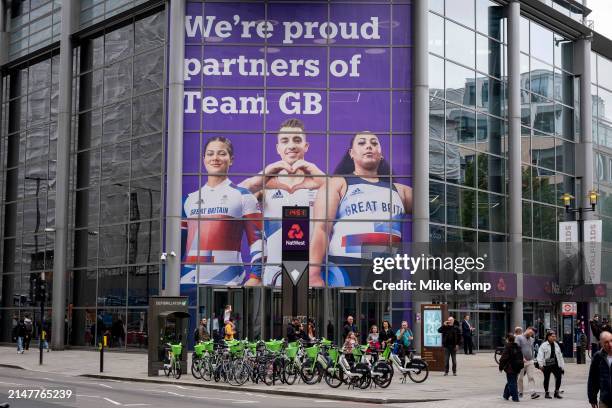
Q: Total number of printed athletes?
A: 3